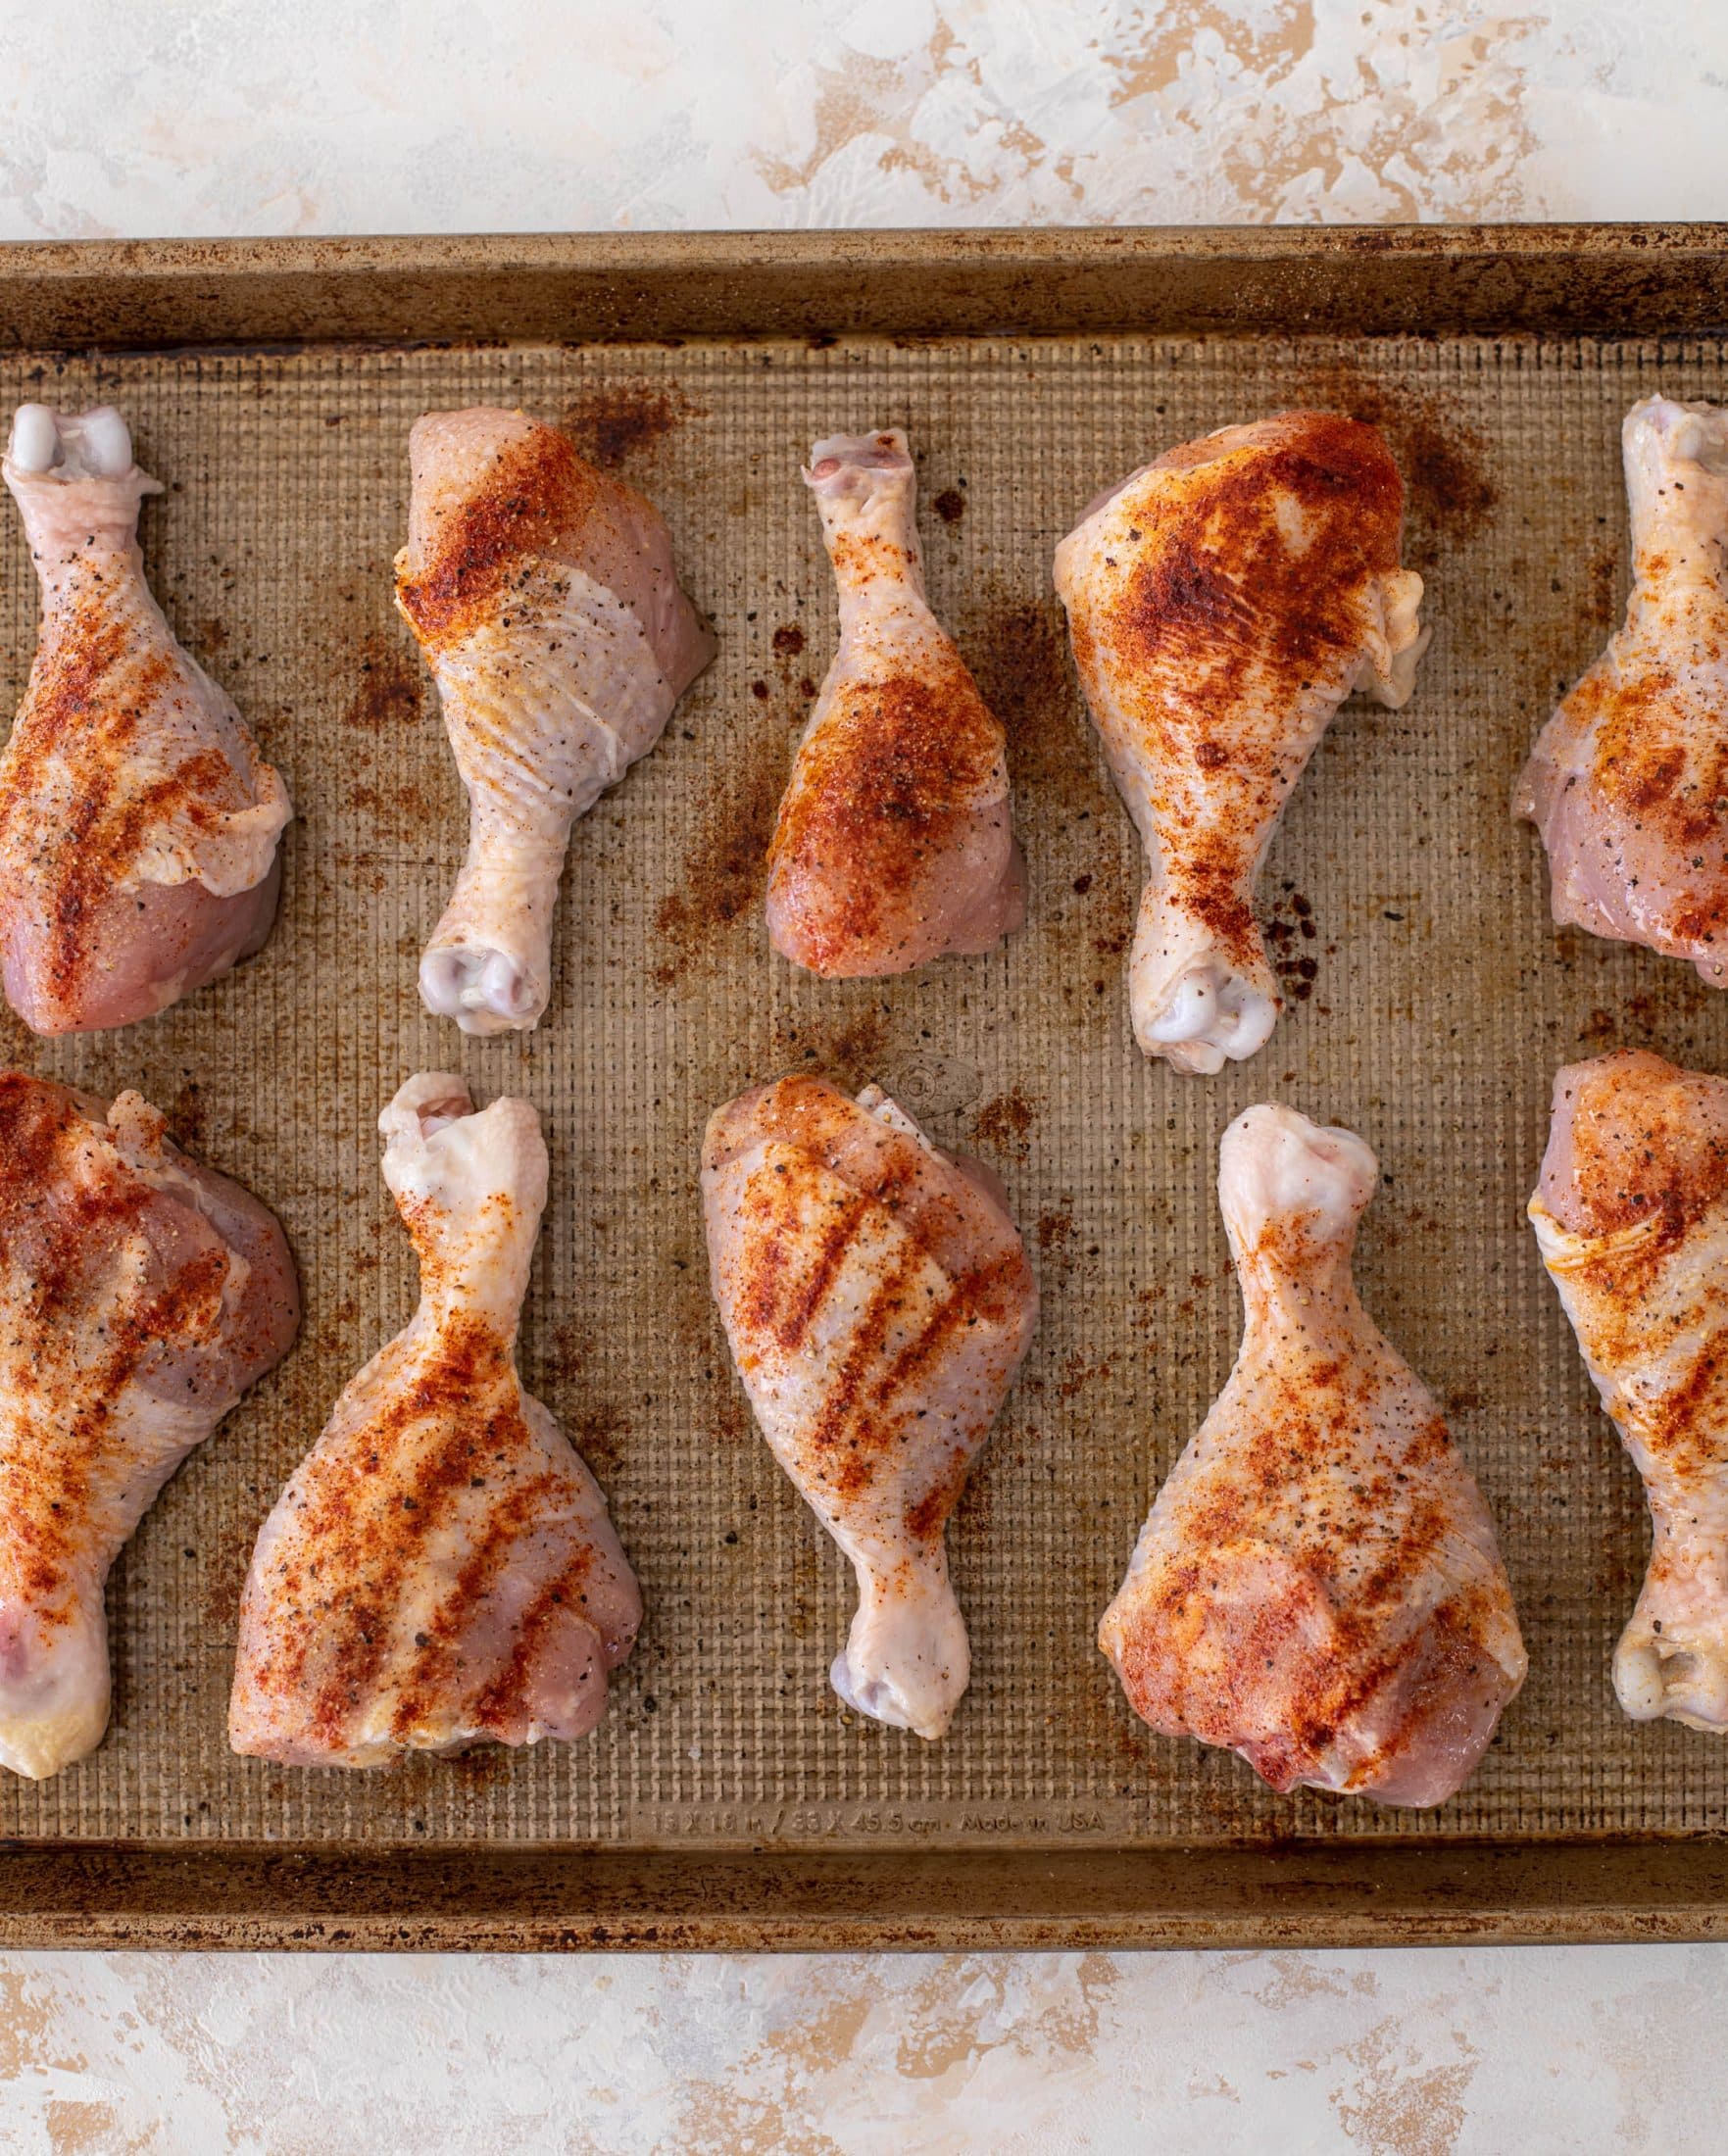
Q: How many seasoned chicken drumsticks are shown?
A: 10